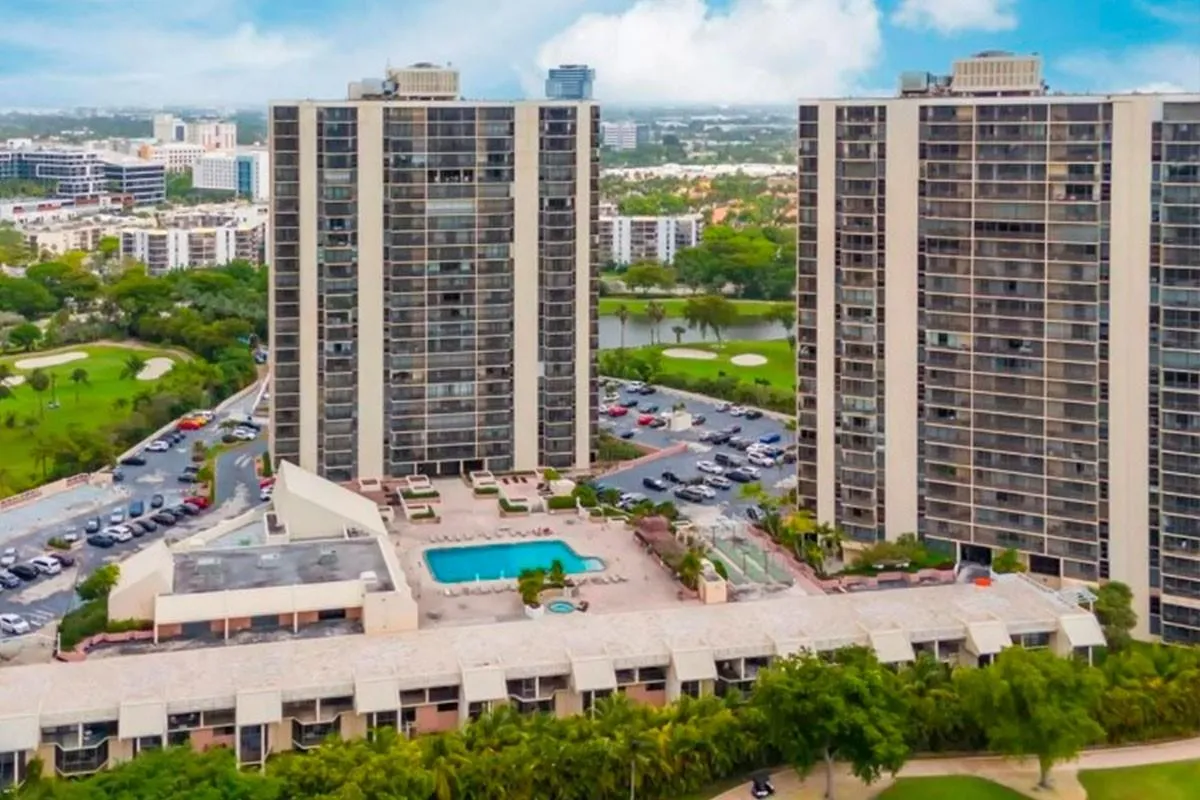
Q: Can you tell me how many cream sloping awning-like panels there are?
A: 11